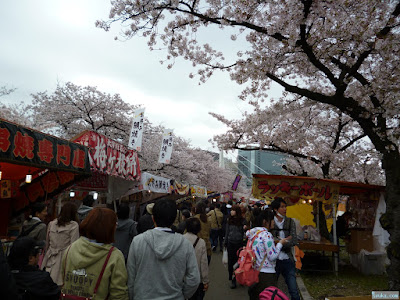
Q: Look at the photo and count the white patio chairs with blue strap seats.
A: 0